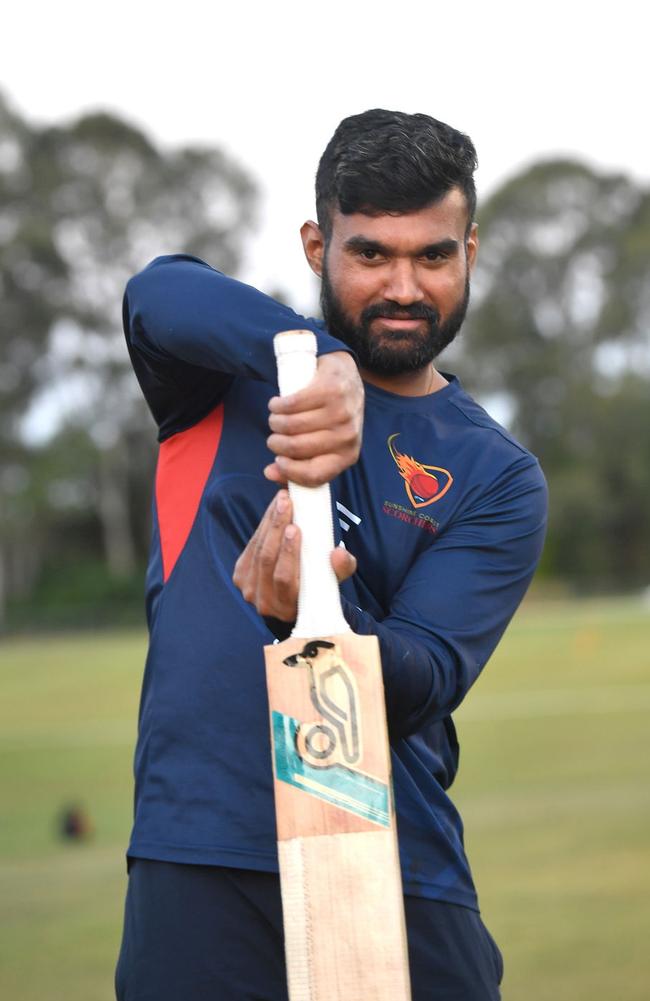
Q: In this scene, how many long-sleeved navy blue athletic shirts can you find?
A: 1